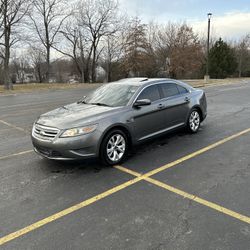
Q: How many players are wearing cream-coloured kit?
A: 0